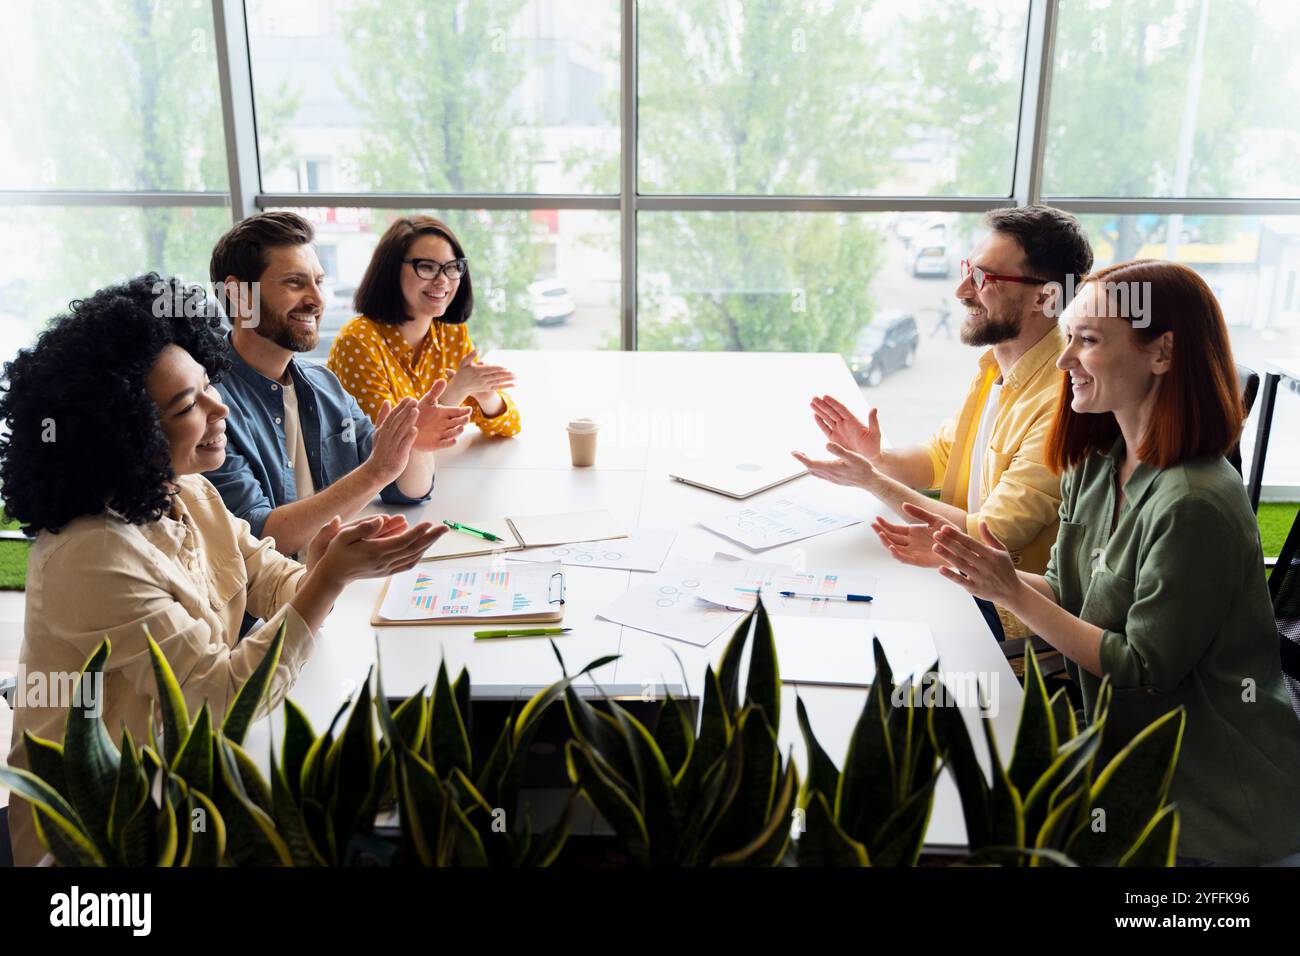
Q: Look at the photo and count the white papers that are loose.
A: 4